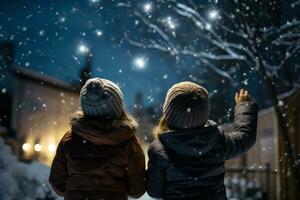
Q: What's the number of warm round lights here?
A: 3